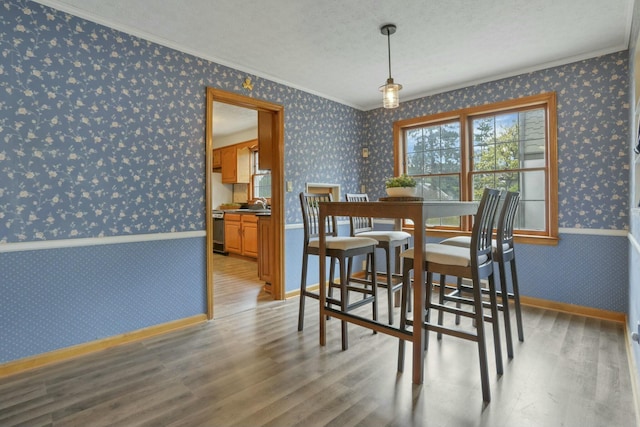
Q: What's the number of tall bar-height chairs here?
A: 4